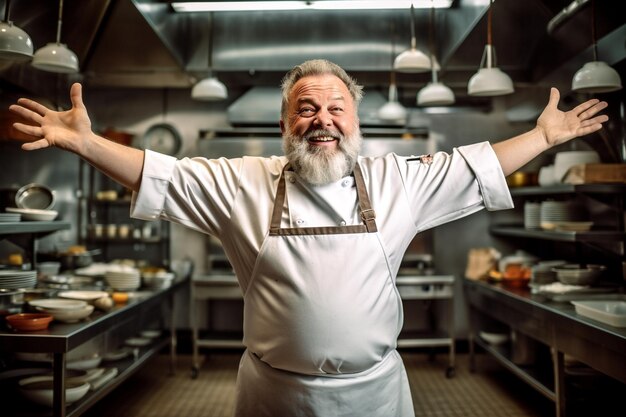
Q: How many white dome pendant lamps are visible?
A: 8